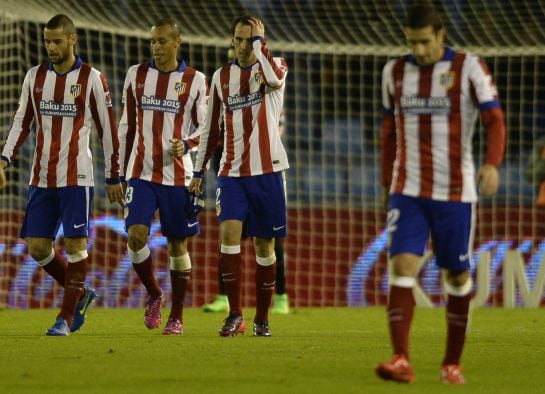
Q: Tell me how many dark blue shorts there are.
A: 4